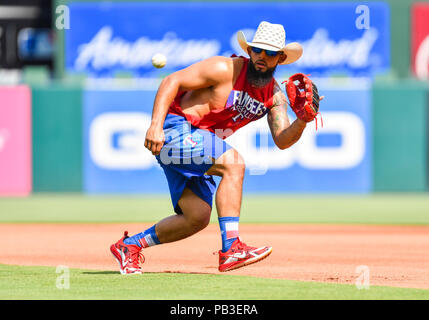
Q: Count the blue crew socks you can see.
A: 2